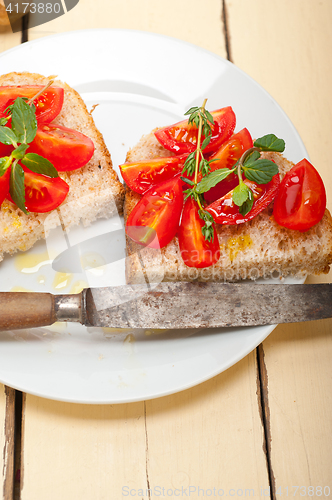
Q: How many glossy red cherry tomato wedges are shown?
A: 11